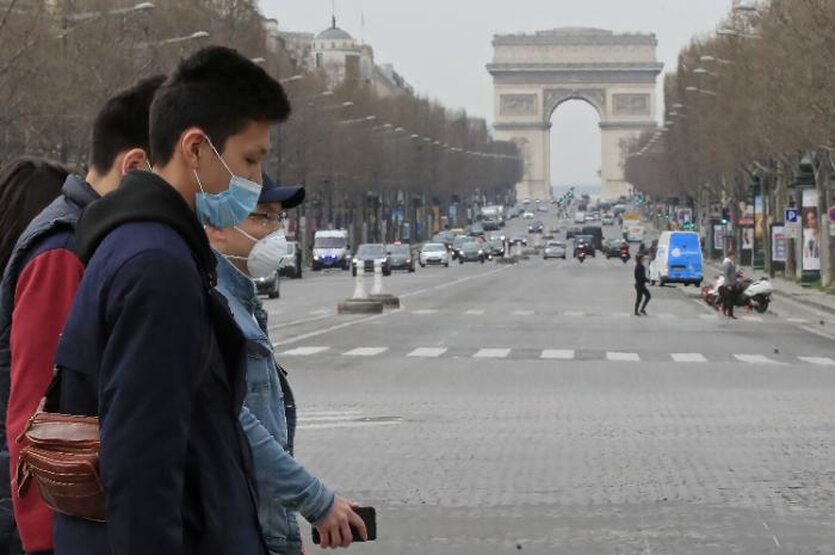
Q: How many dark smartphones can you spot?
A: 1